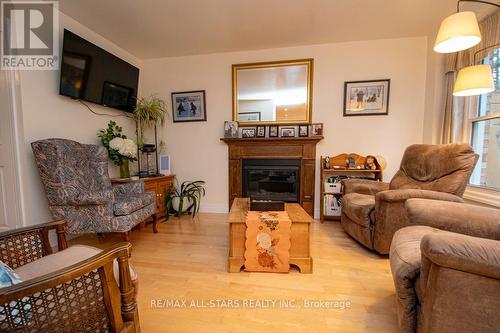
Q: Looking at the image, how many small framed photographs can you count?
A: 7